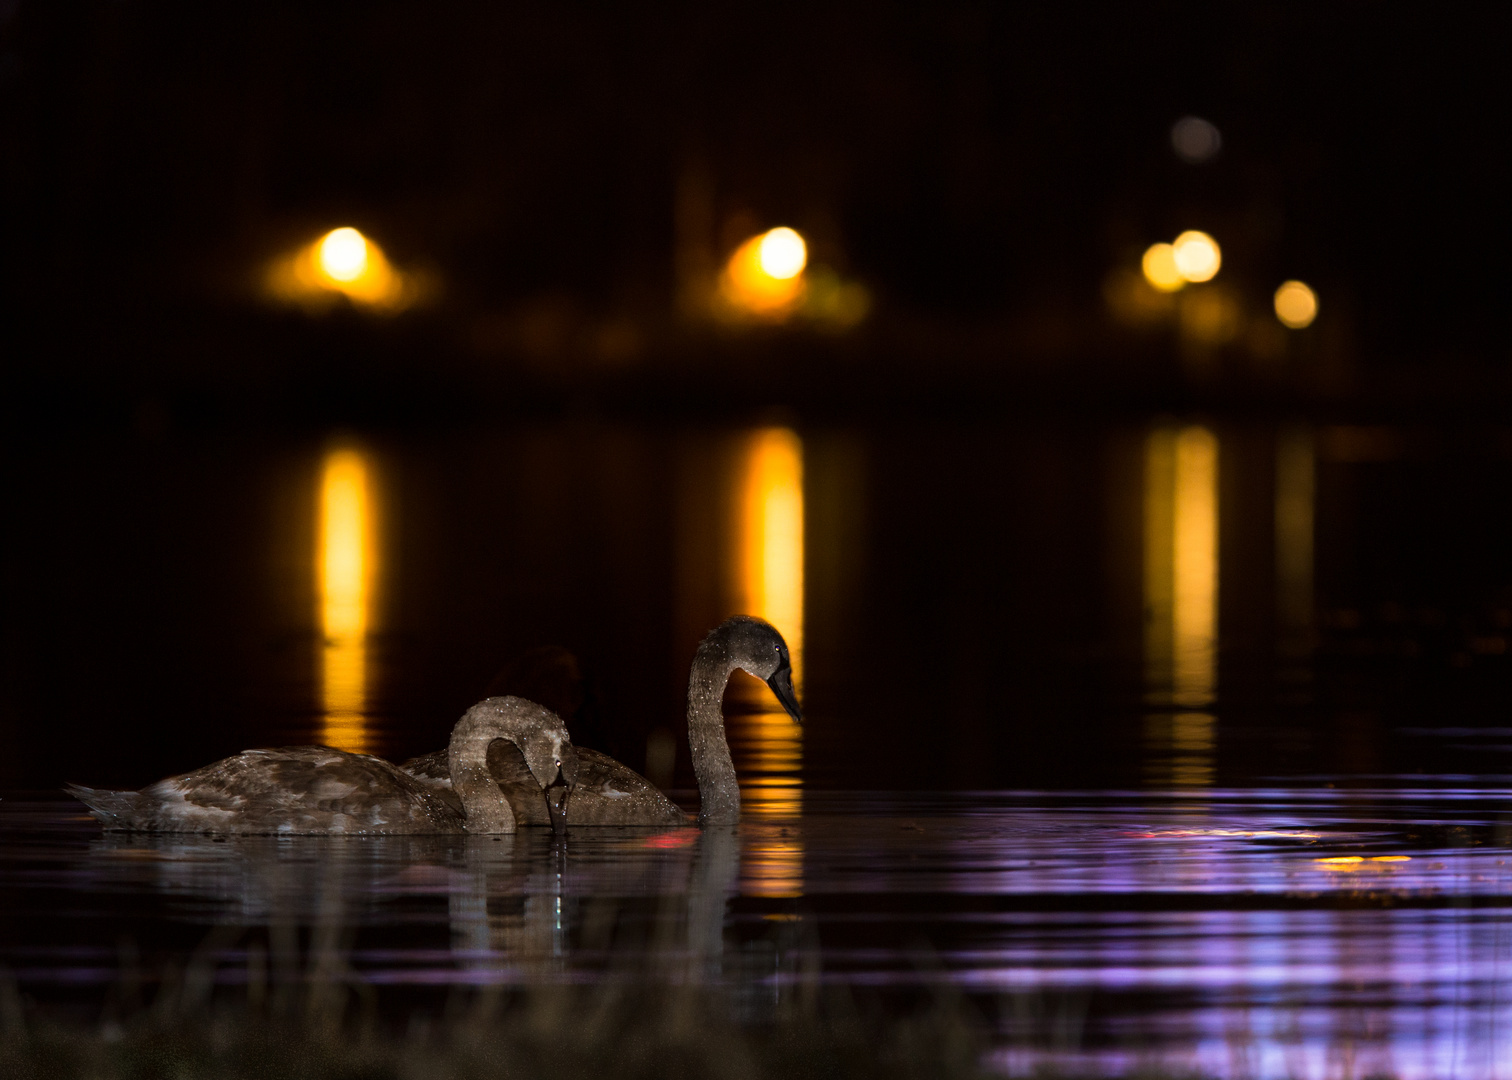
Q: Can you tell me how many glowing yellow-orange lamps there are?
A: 5